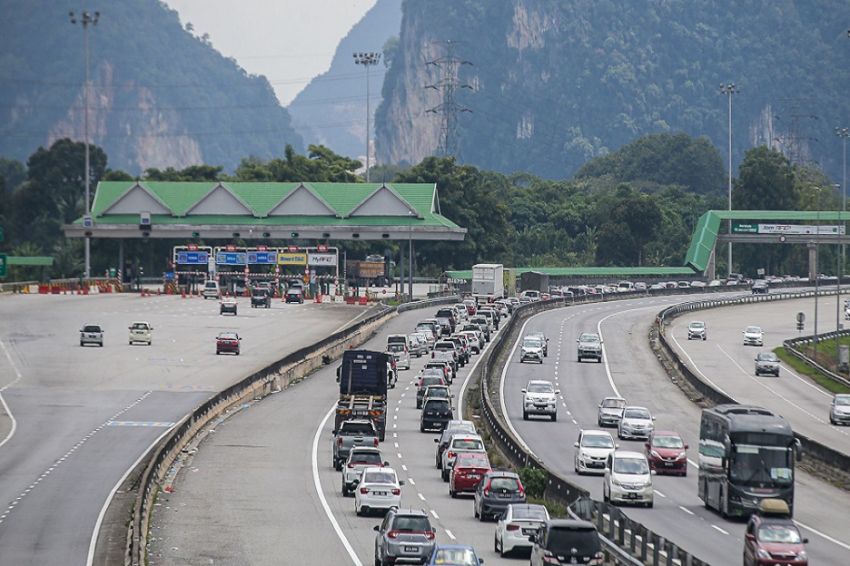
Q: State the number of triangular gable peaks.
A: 4